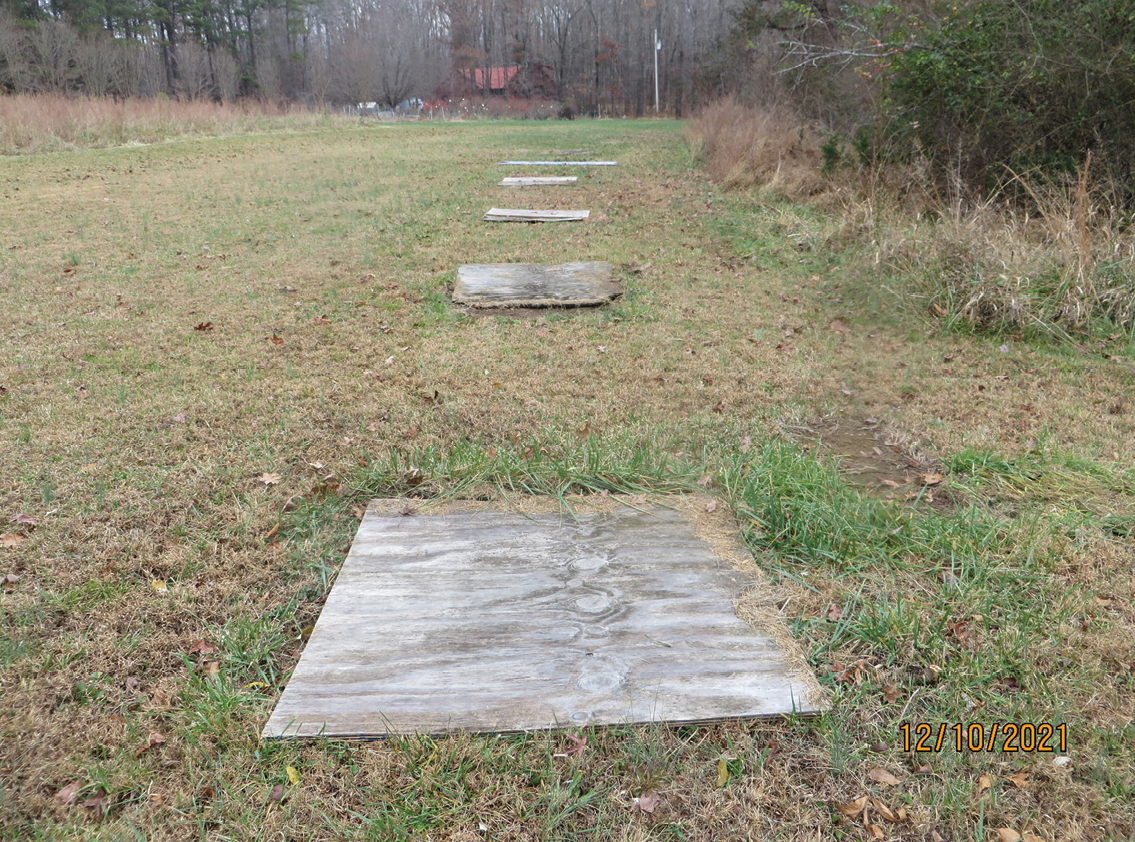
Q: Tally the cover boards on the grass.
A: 5